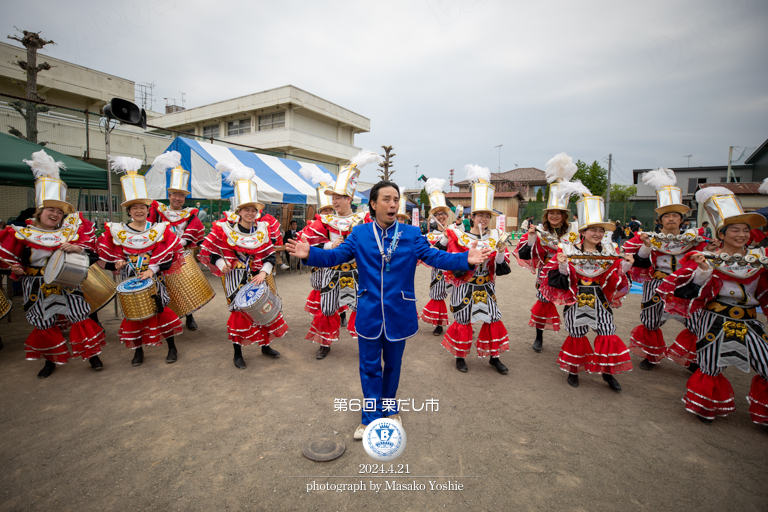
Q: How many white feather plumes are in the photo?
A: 14